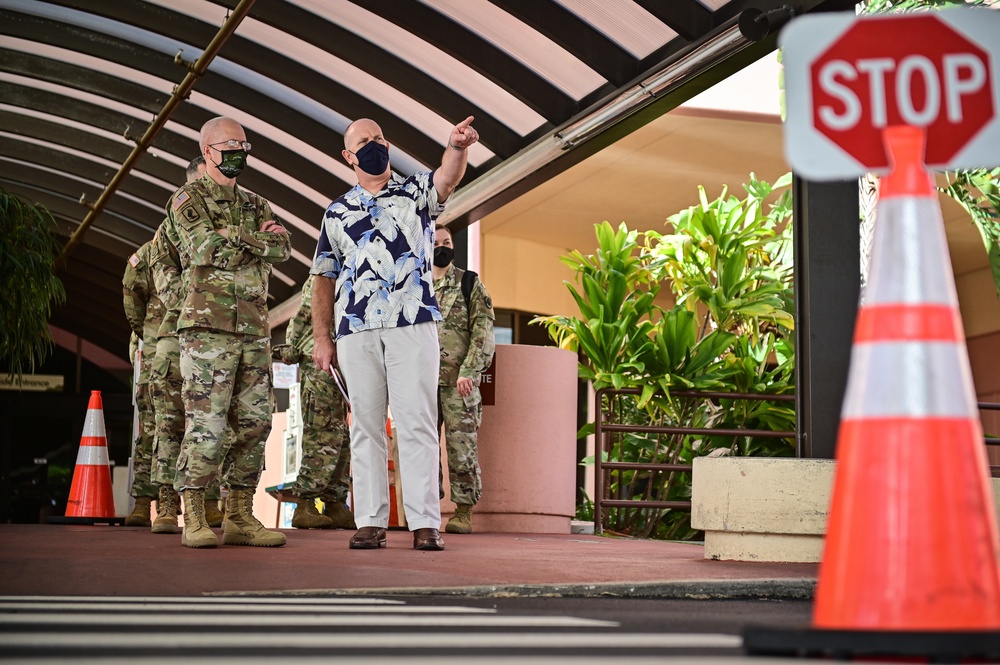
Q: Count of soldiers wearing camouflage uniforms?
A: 5